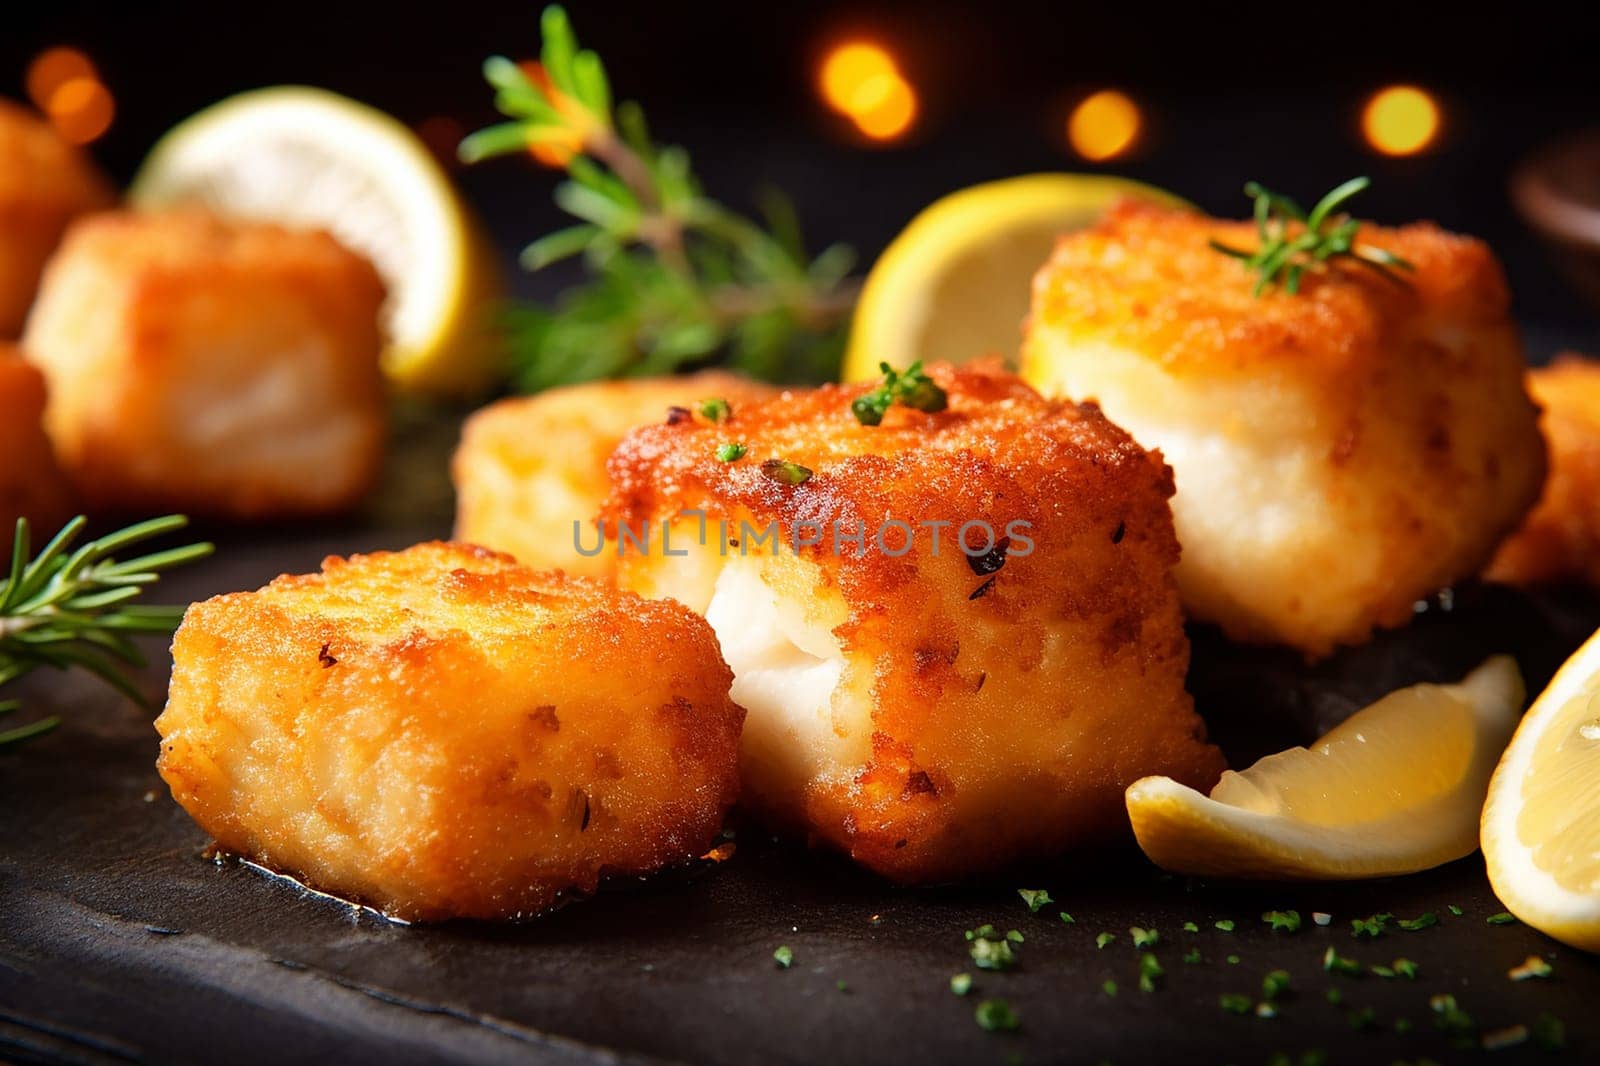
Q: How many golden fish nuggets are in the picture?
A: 8